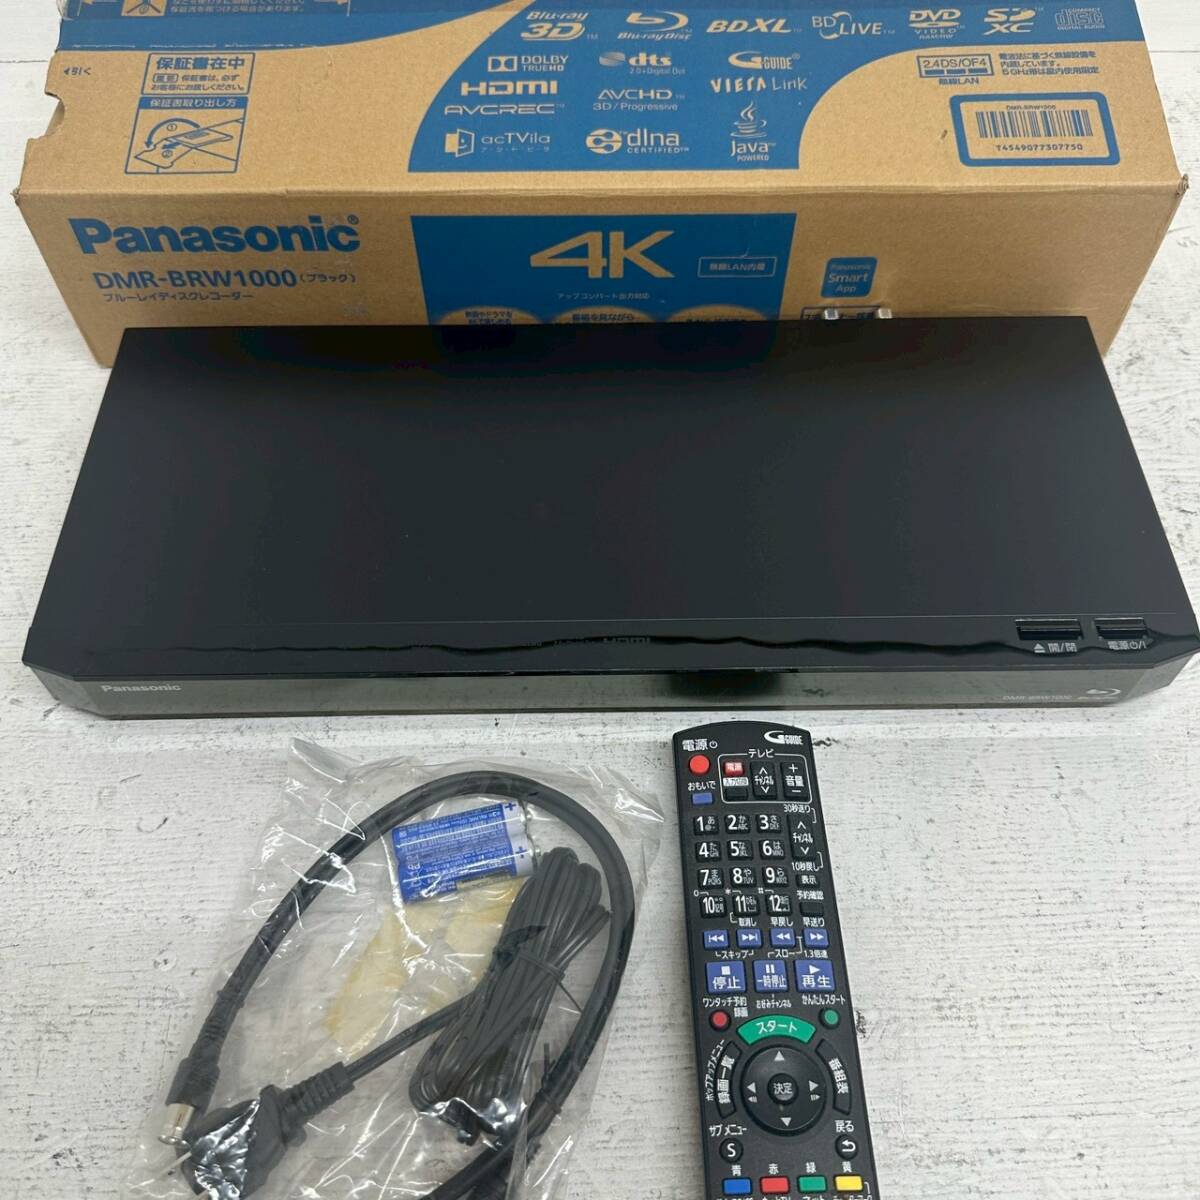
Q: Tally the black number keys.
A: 12